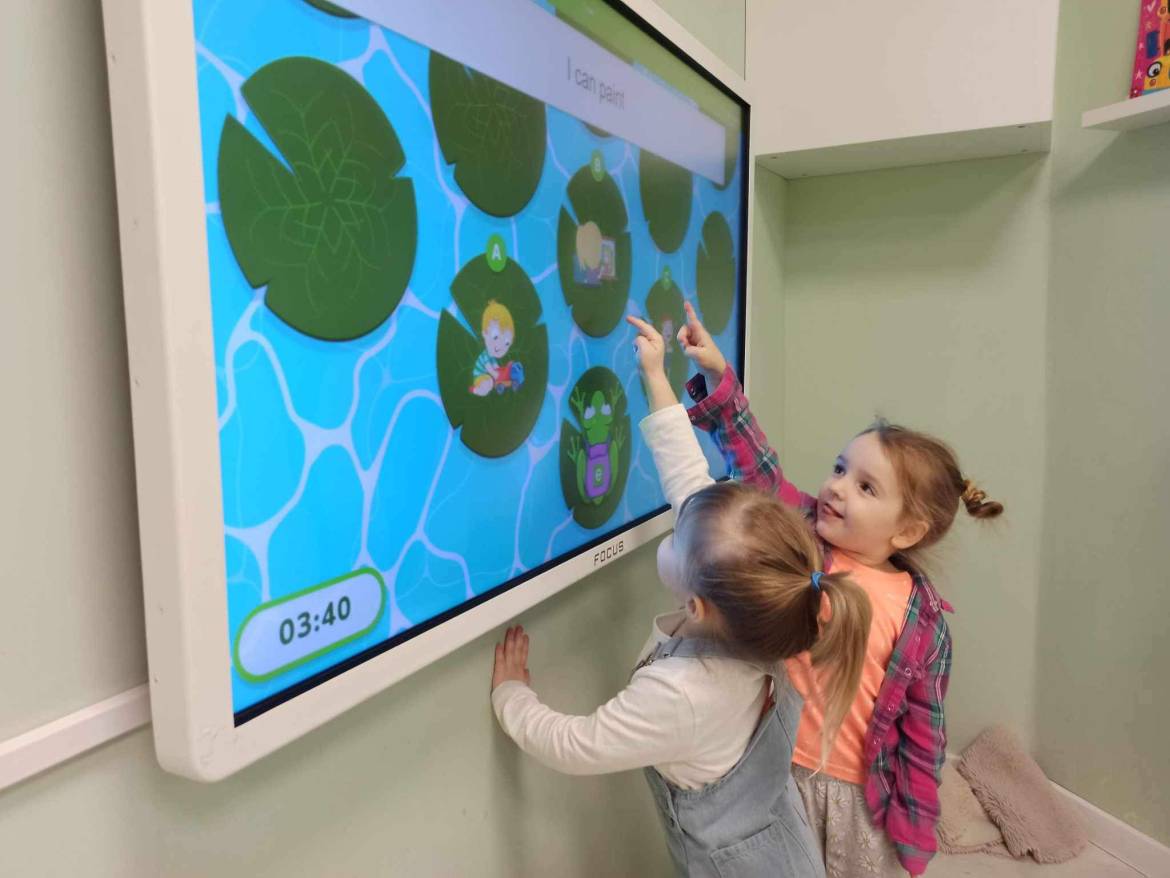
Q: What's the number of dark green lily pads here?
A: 11